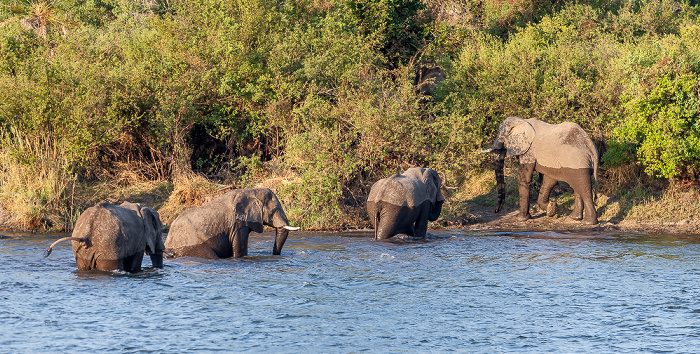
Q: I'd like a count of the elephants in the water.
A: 3